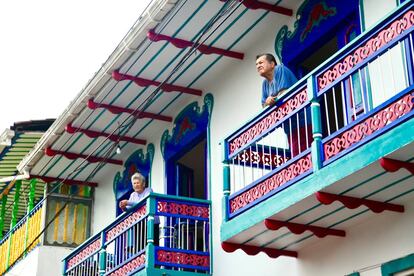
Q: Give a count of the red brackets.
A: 11